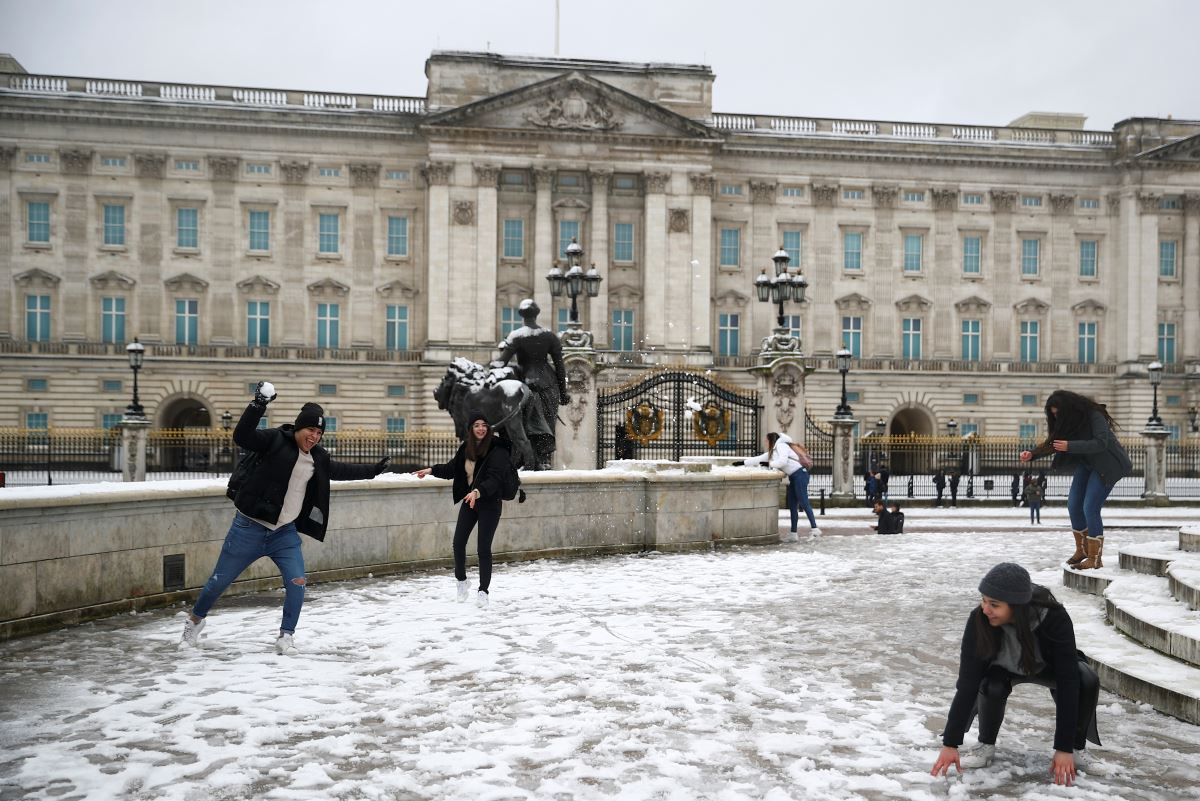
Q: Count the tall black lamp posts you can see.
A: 5